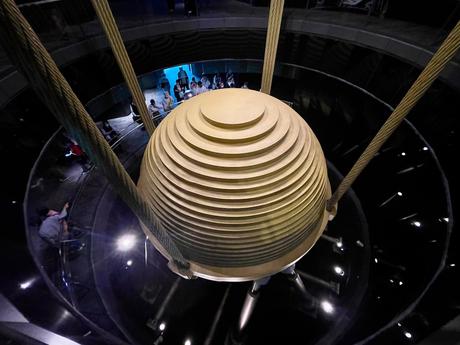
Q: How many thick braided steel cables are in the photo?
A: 4